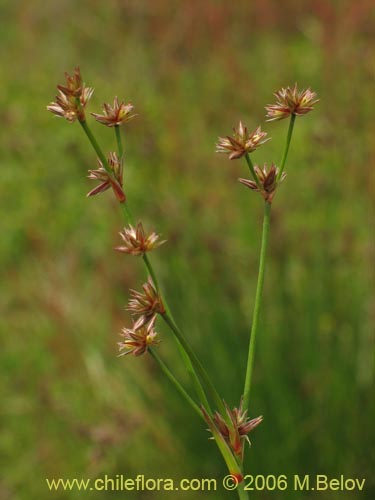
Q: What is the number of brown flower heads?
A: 10